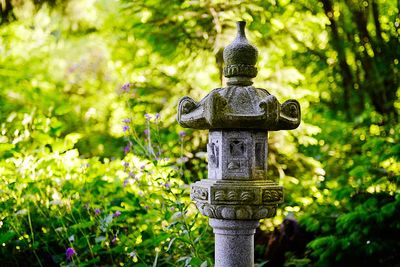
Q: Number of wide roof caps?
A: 1